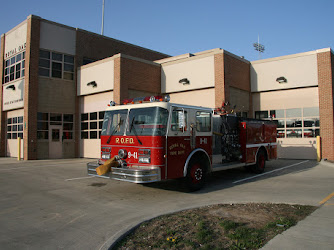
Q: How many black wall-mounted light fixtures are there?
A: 4